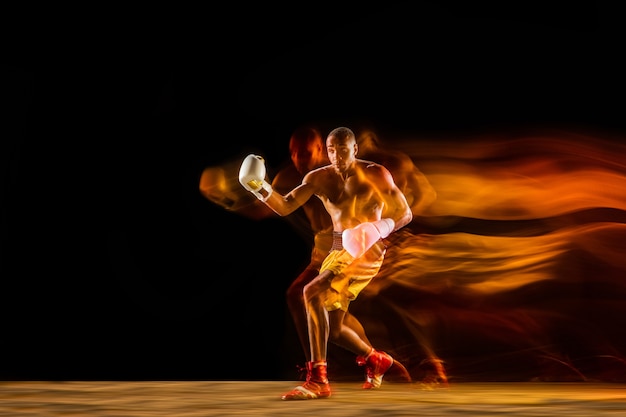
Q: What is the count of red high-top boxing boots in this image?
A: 2